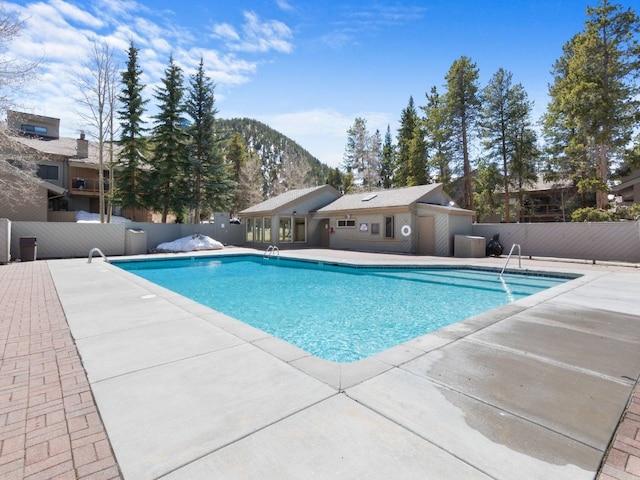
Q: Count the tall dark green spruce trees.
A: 3